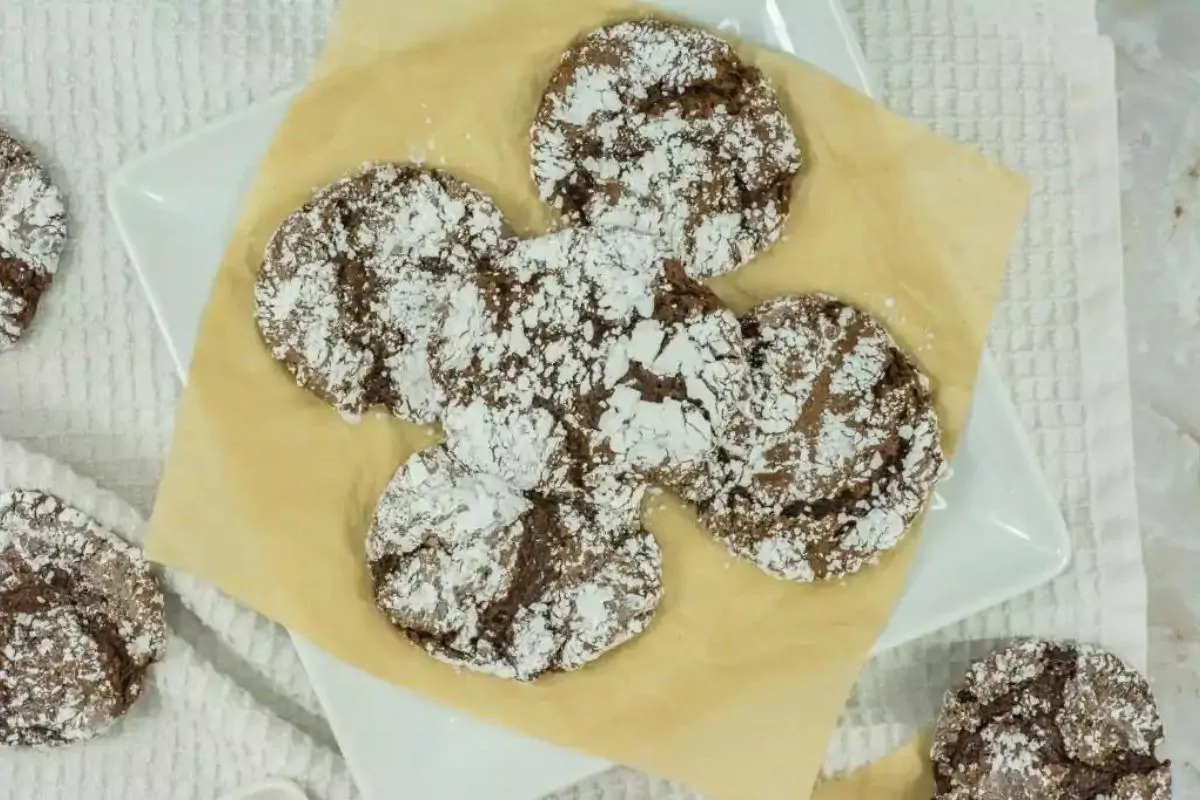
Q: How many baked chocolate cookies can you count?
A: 8